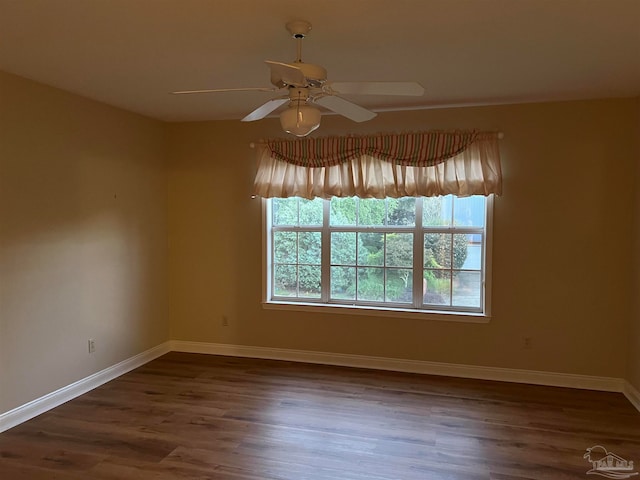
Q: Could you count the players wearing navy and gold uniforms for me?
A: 0